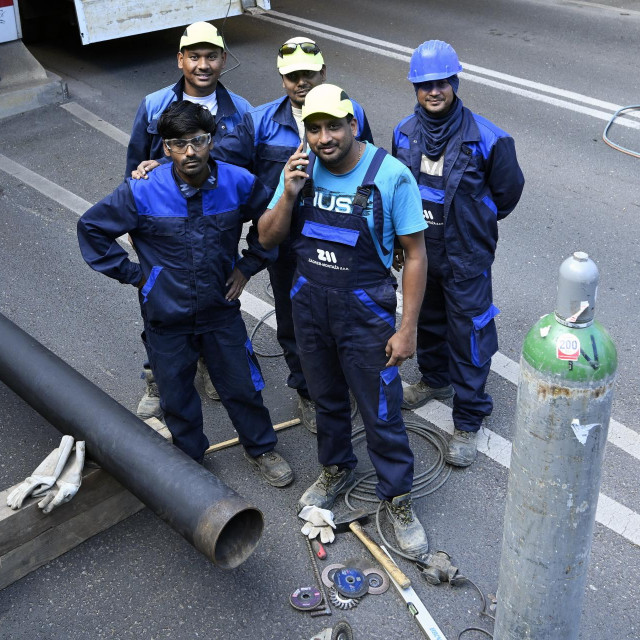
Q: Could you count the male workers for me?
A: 5